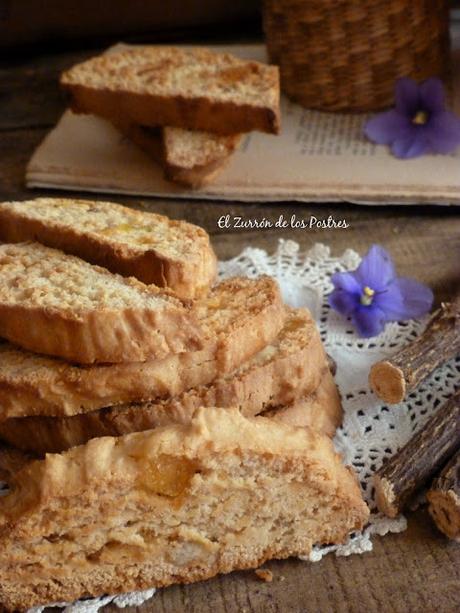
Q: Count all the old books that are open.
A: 1